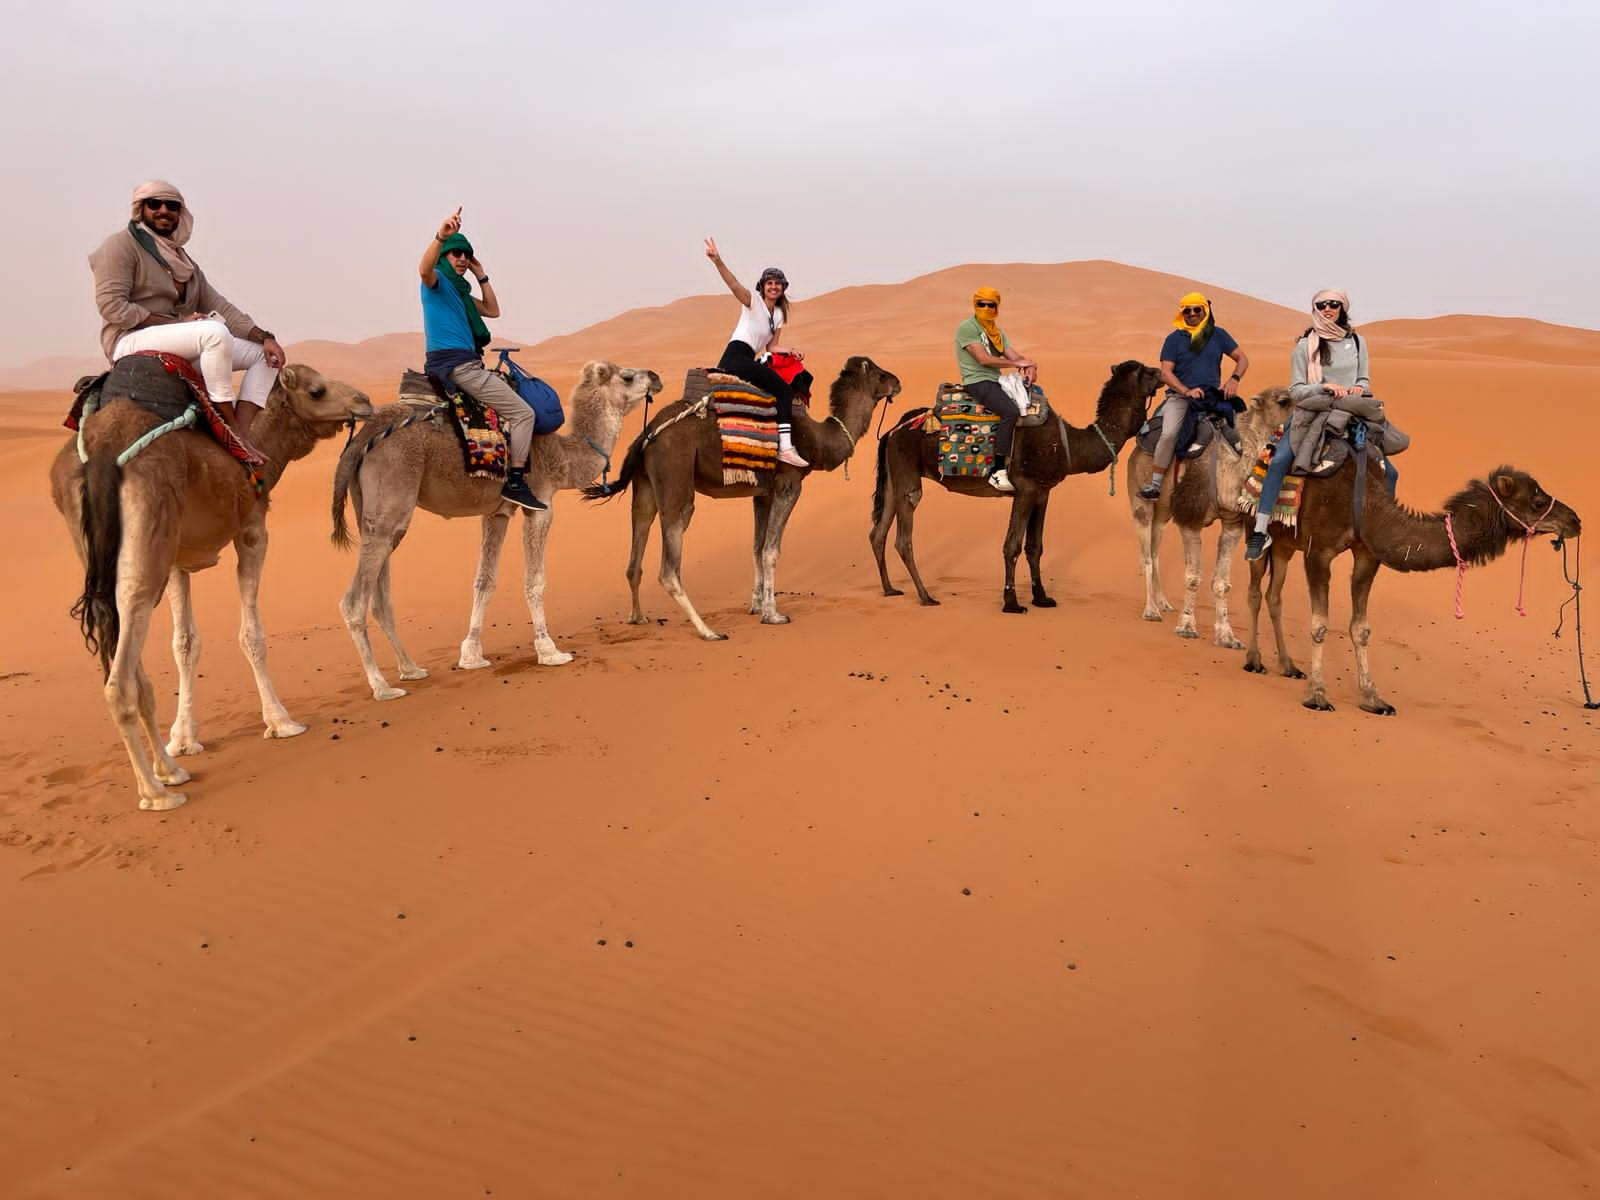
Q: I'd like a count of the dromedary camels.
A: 6